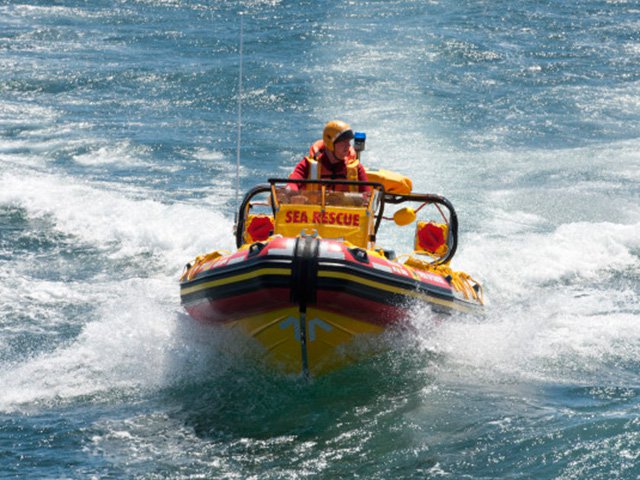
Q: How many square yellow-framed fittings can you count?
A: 2